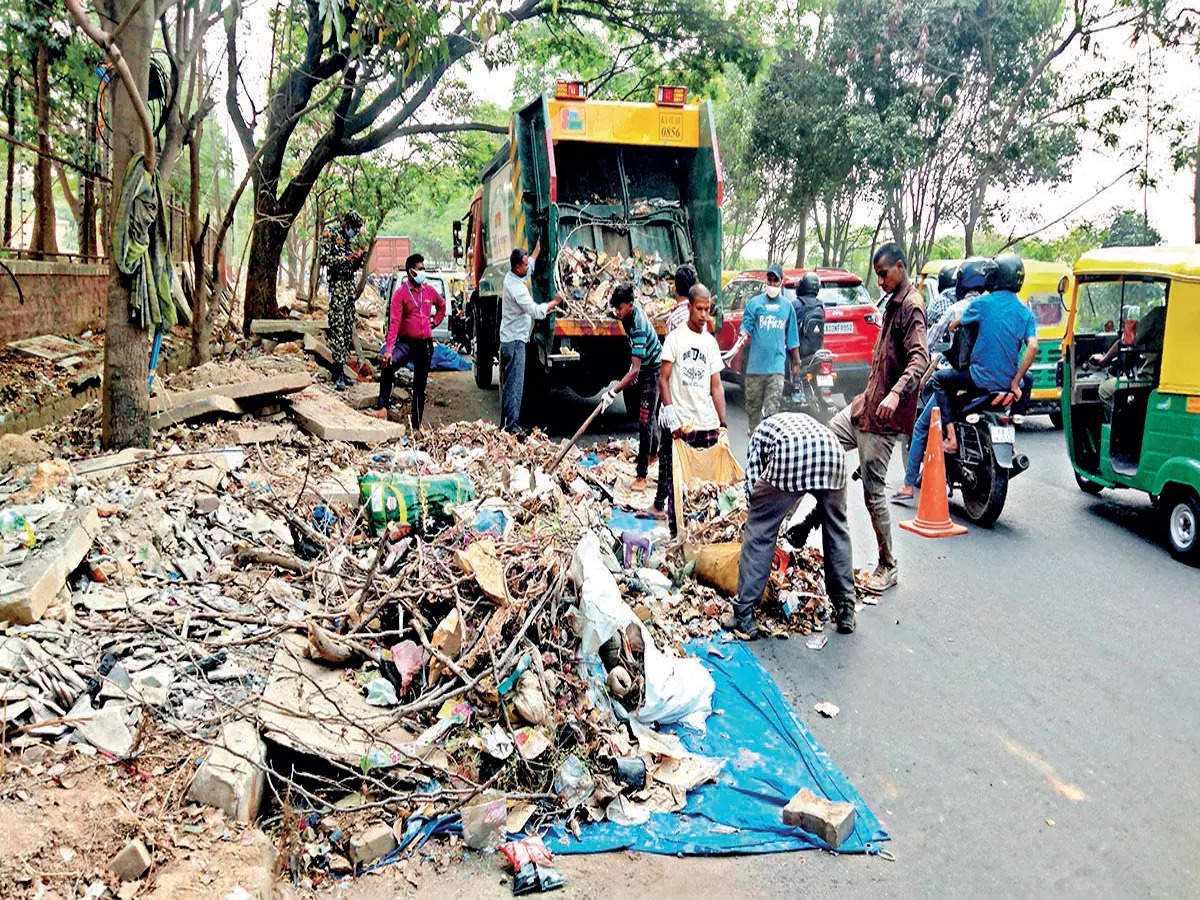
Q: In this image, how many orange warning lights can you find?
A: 2